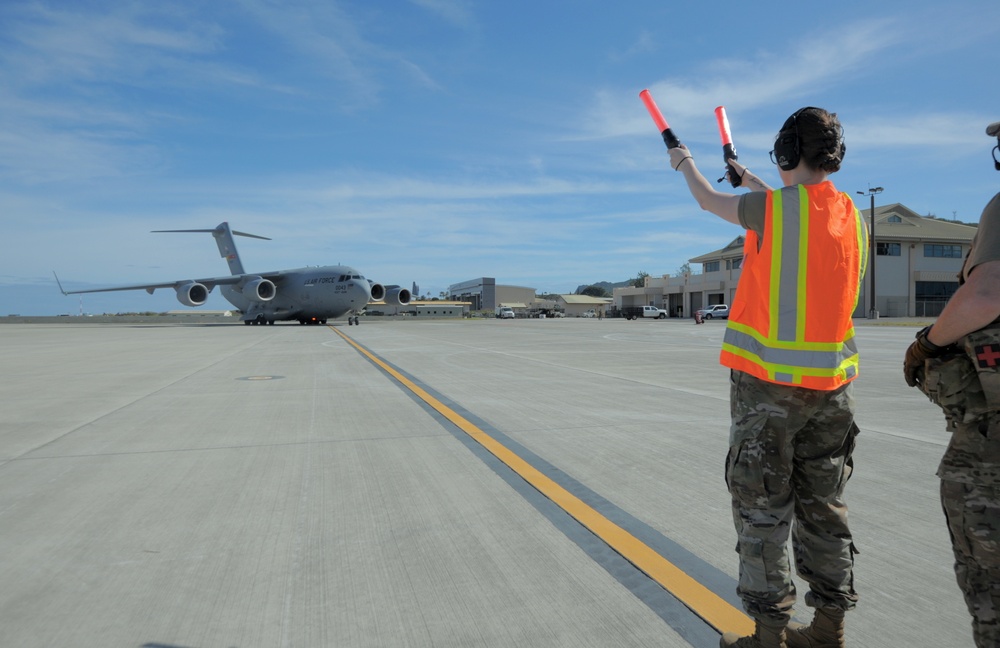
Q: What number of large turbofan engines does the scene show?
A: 4